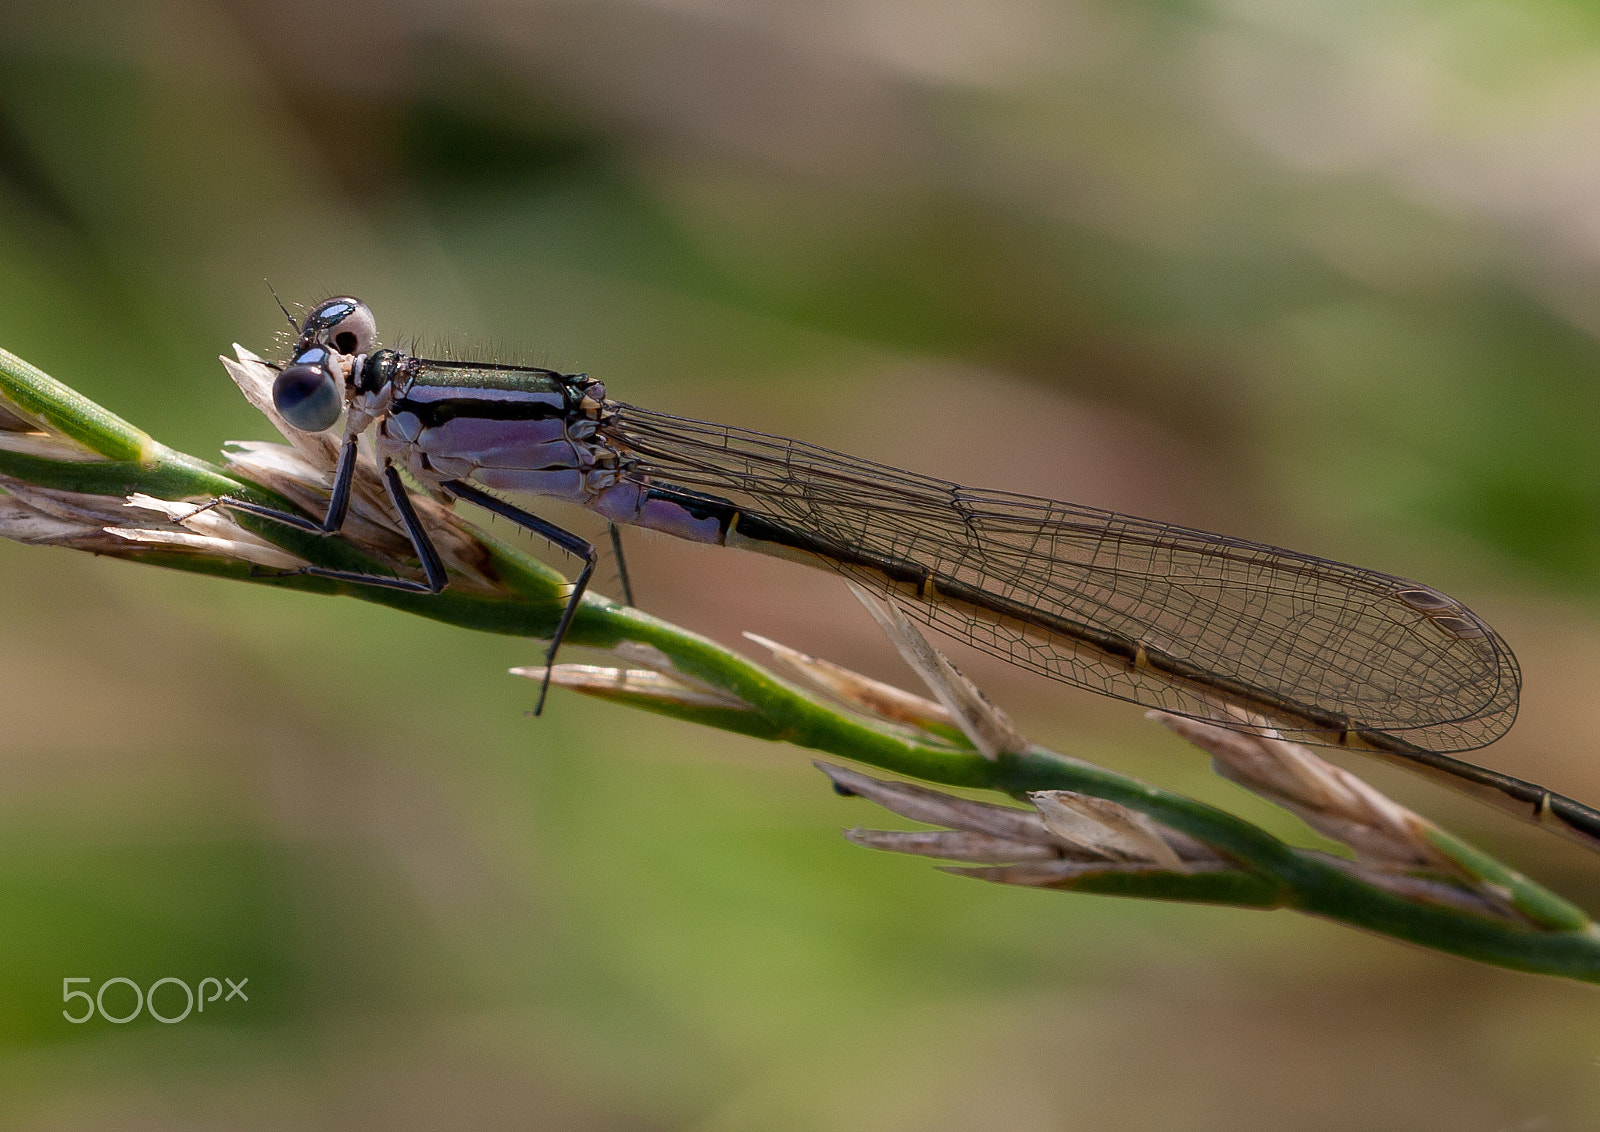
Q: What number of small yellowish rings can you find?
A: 5